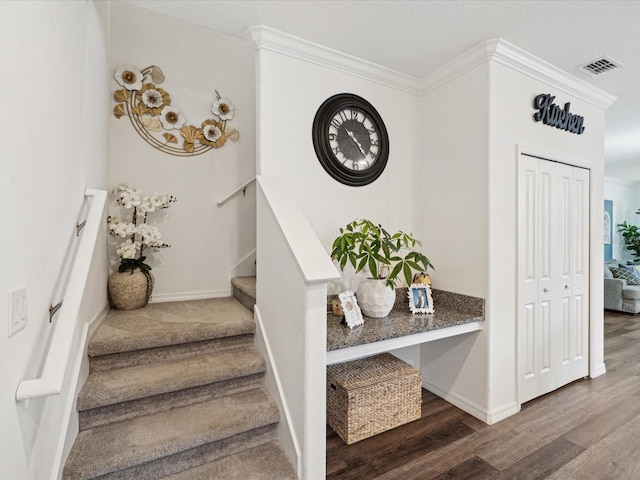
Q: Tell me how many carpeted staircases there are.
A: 1